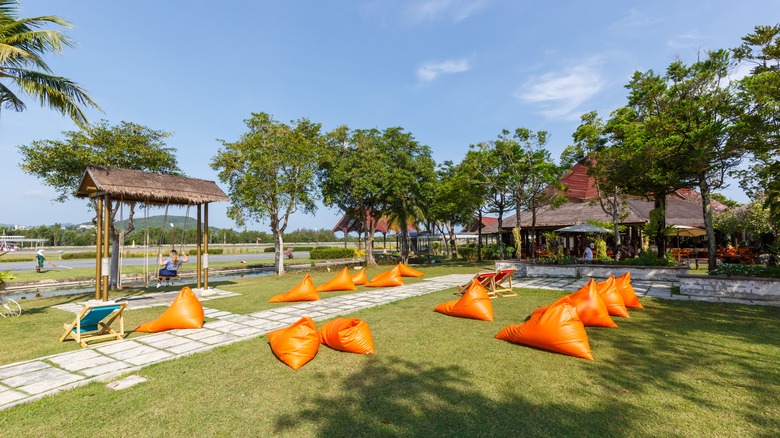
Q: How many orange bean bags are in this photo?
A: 13